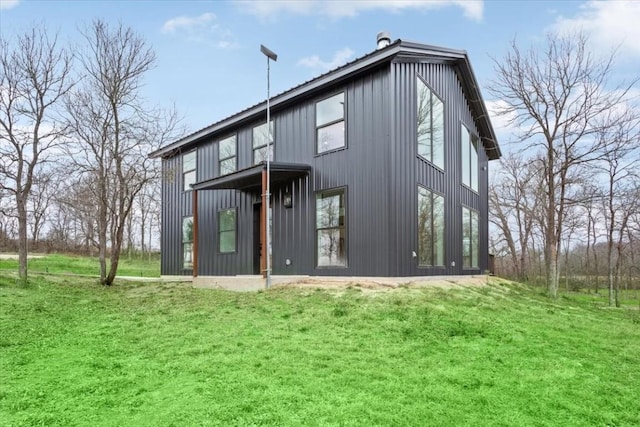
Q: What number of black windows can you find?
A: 11